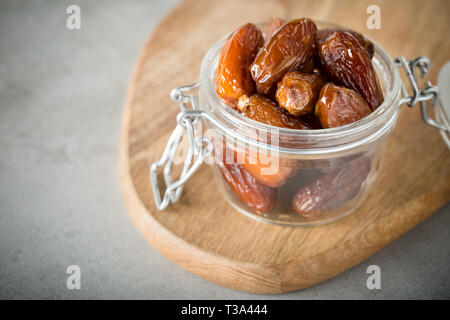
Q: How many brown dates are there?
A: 11